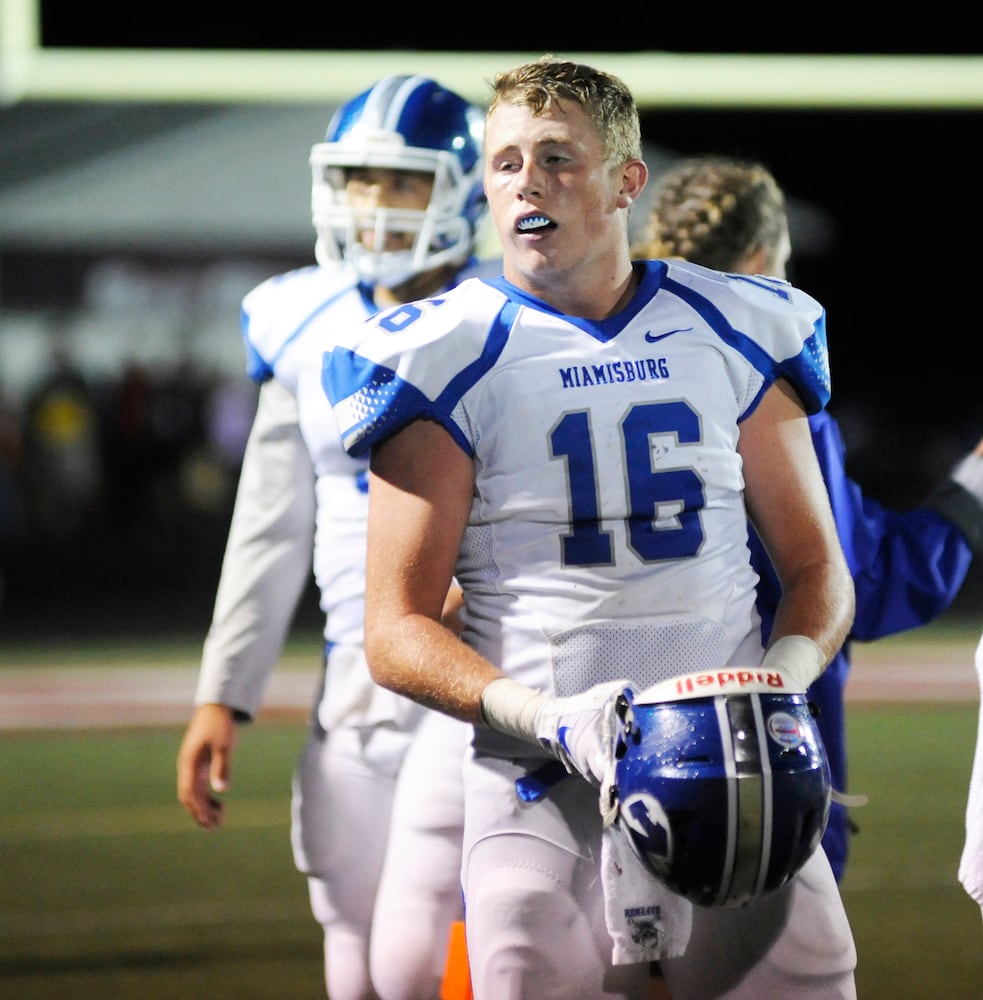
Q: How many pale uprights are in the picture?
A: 1